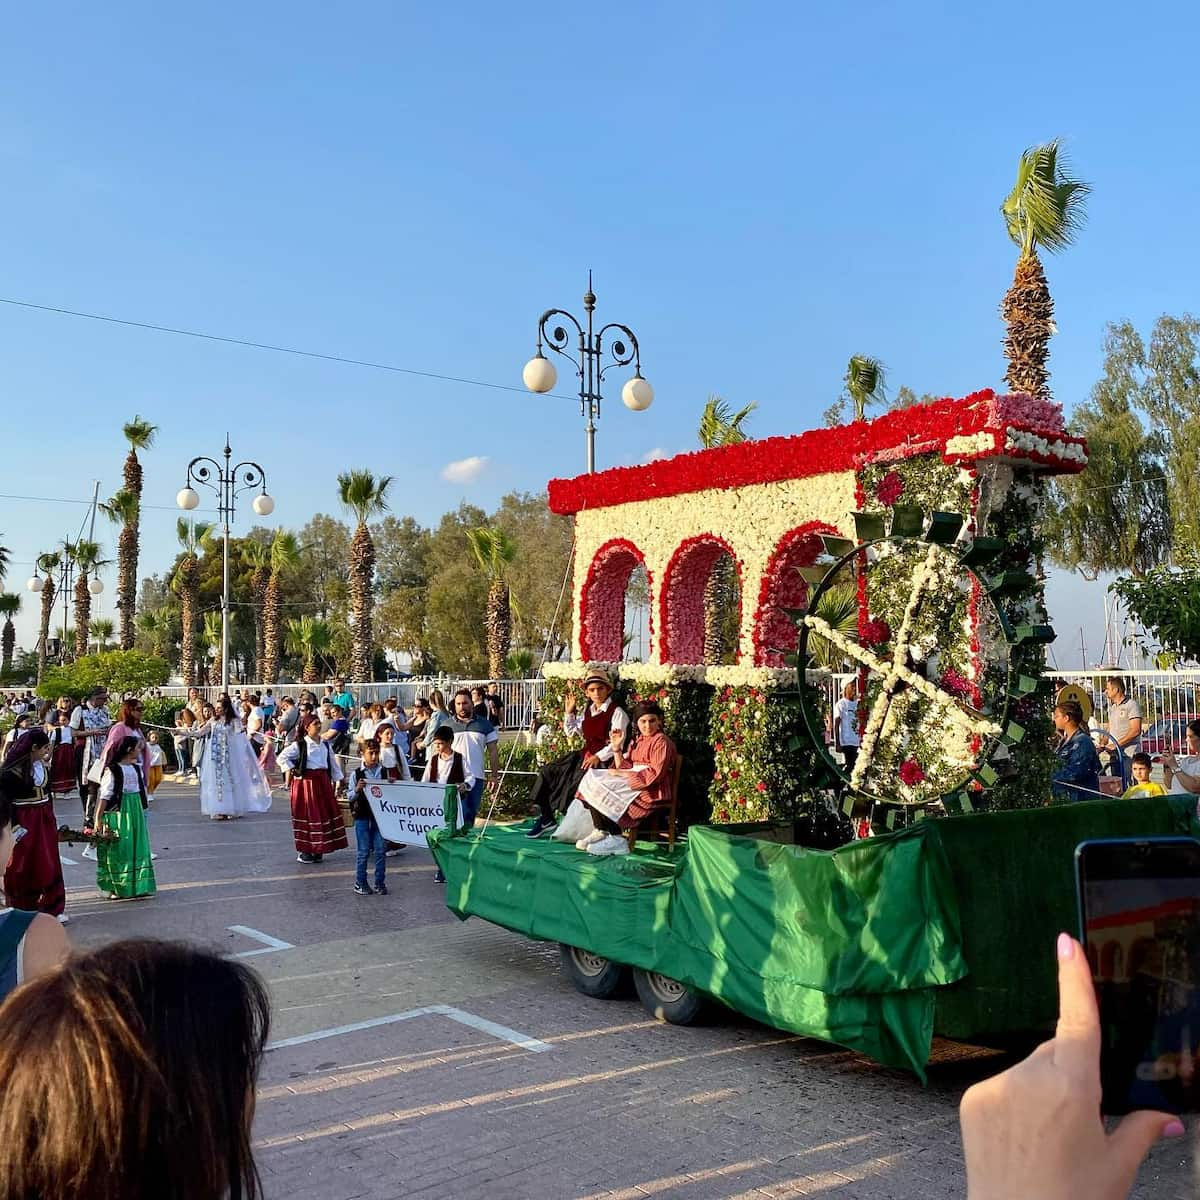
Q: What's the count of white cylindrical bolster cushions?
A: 0